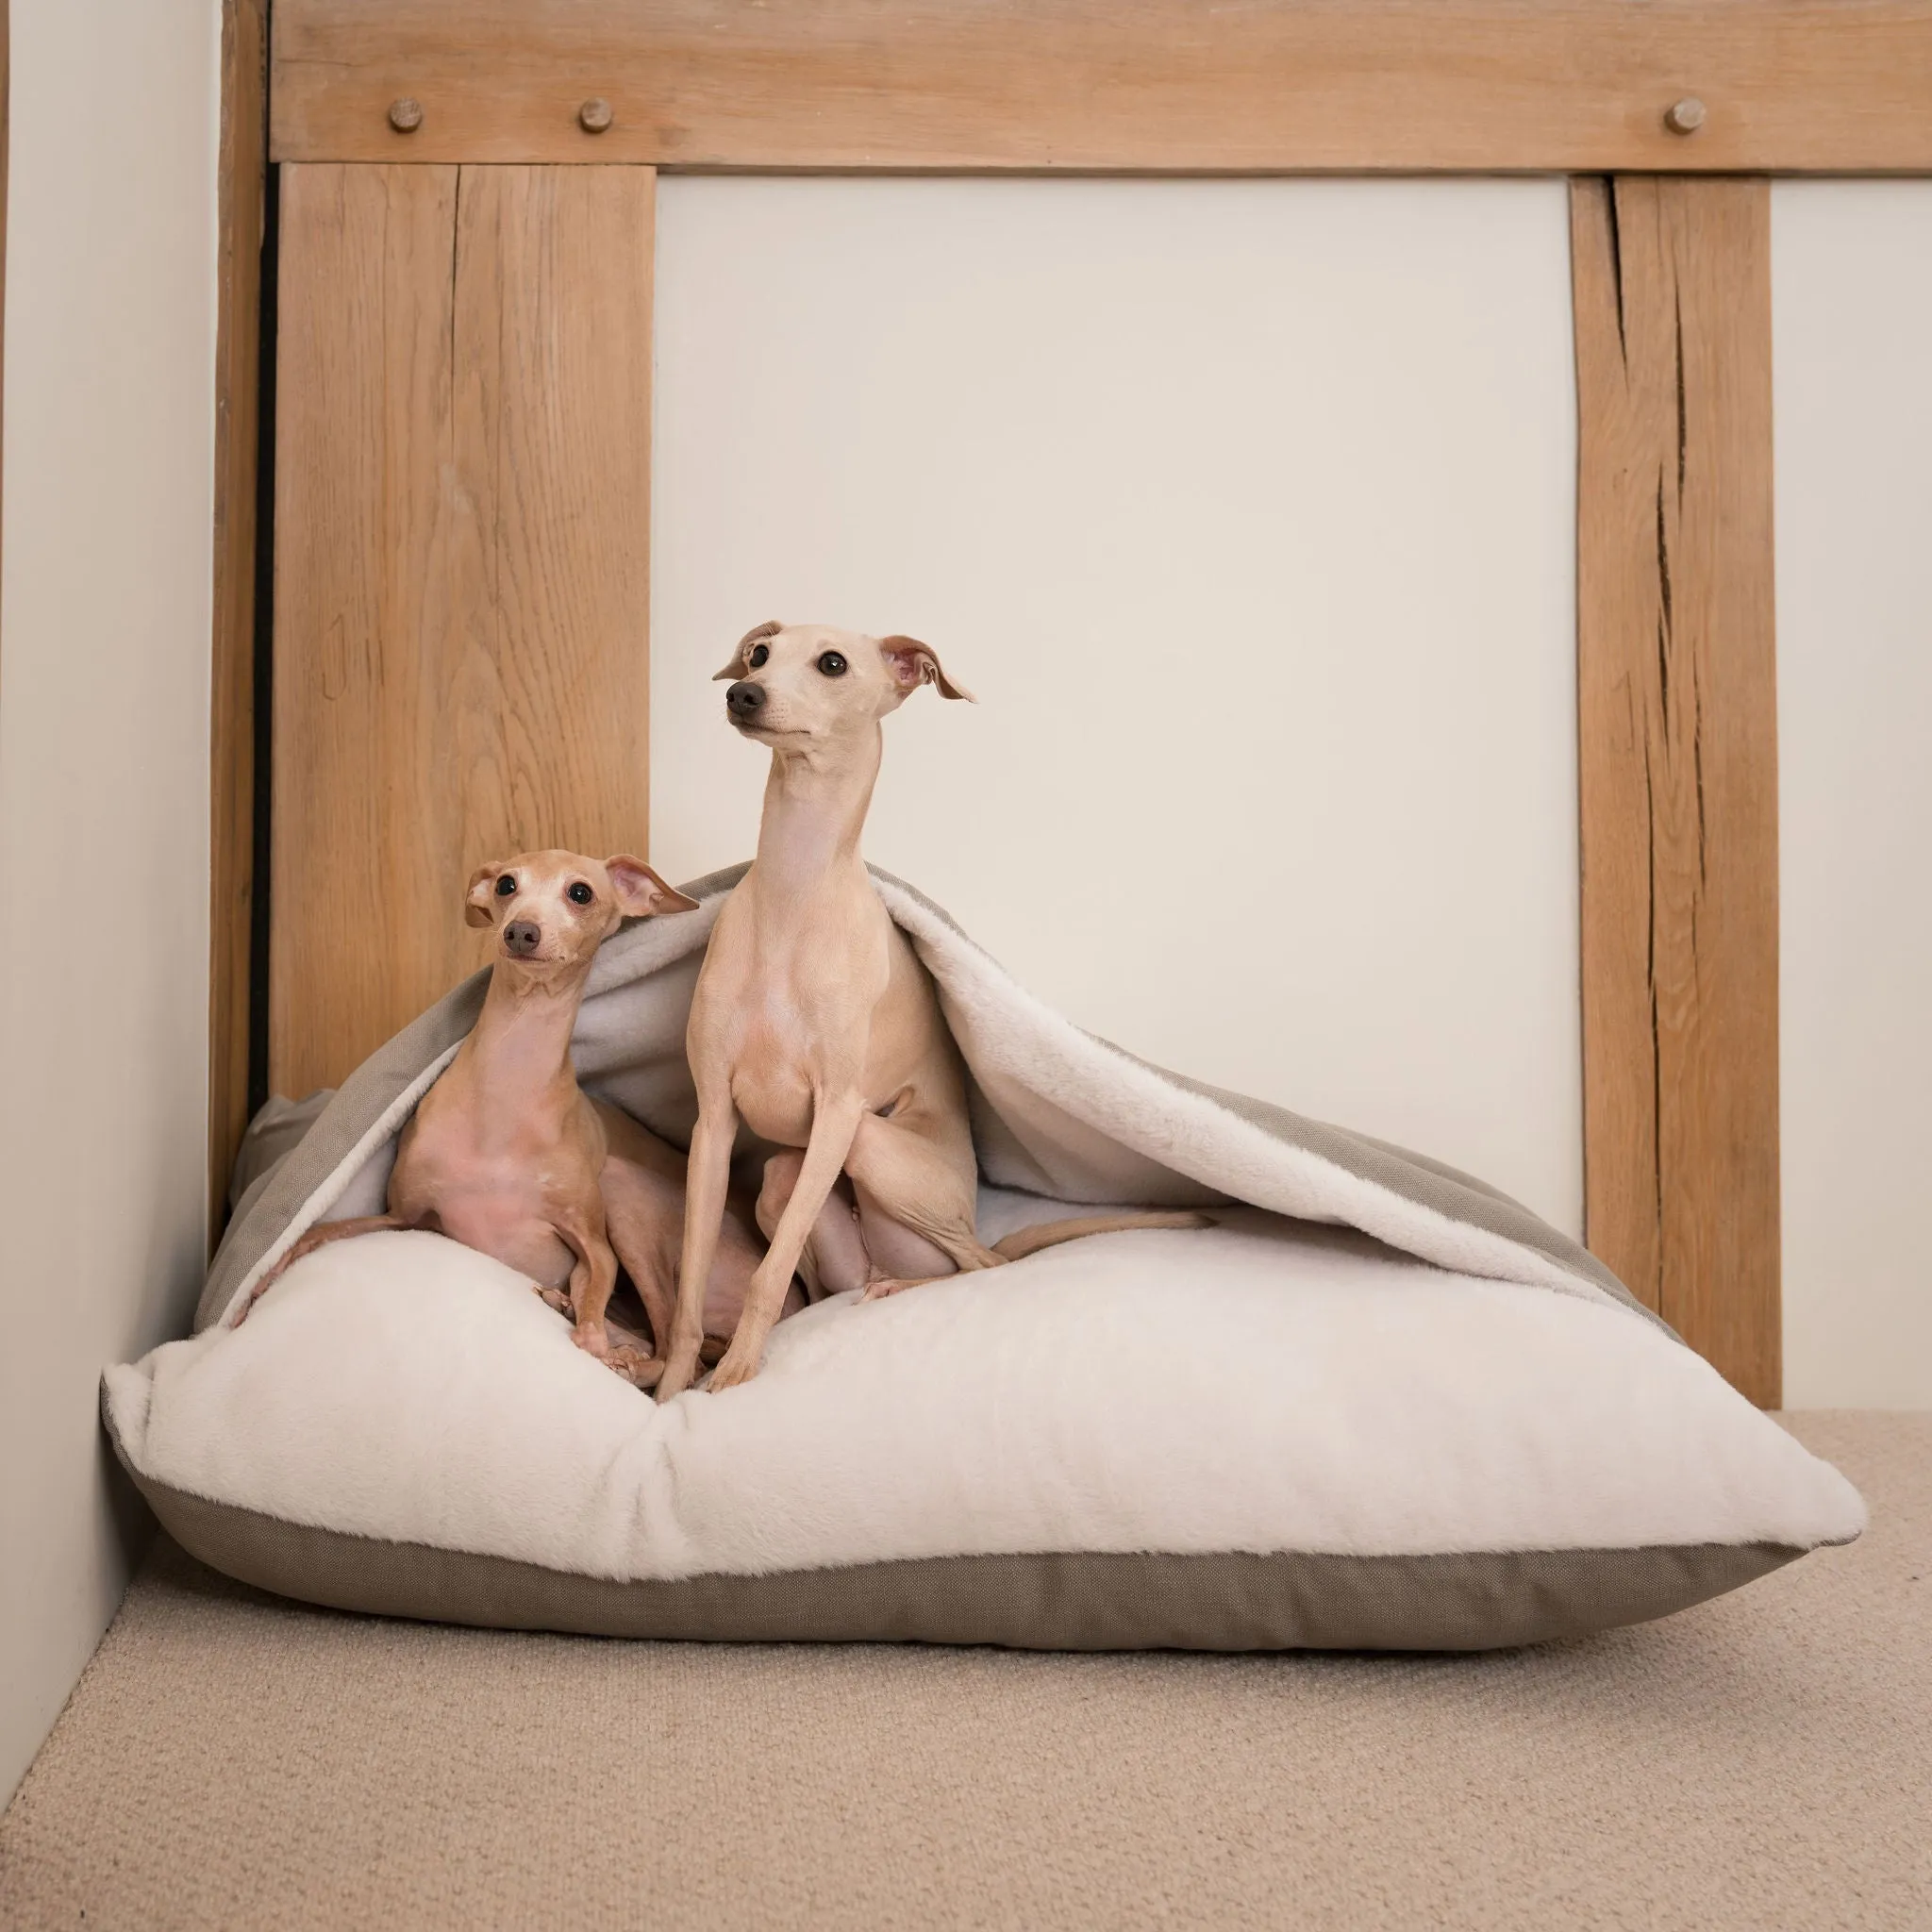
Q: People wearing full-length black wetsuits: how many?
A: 0